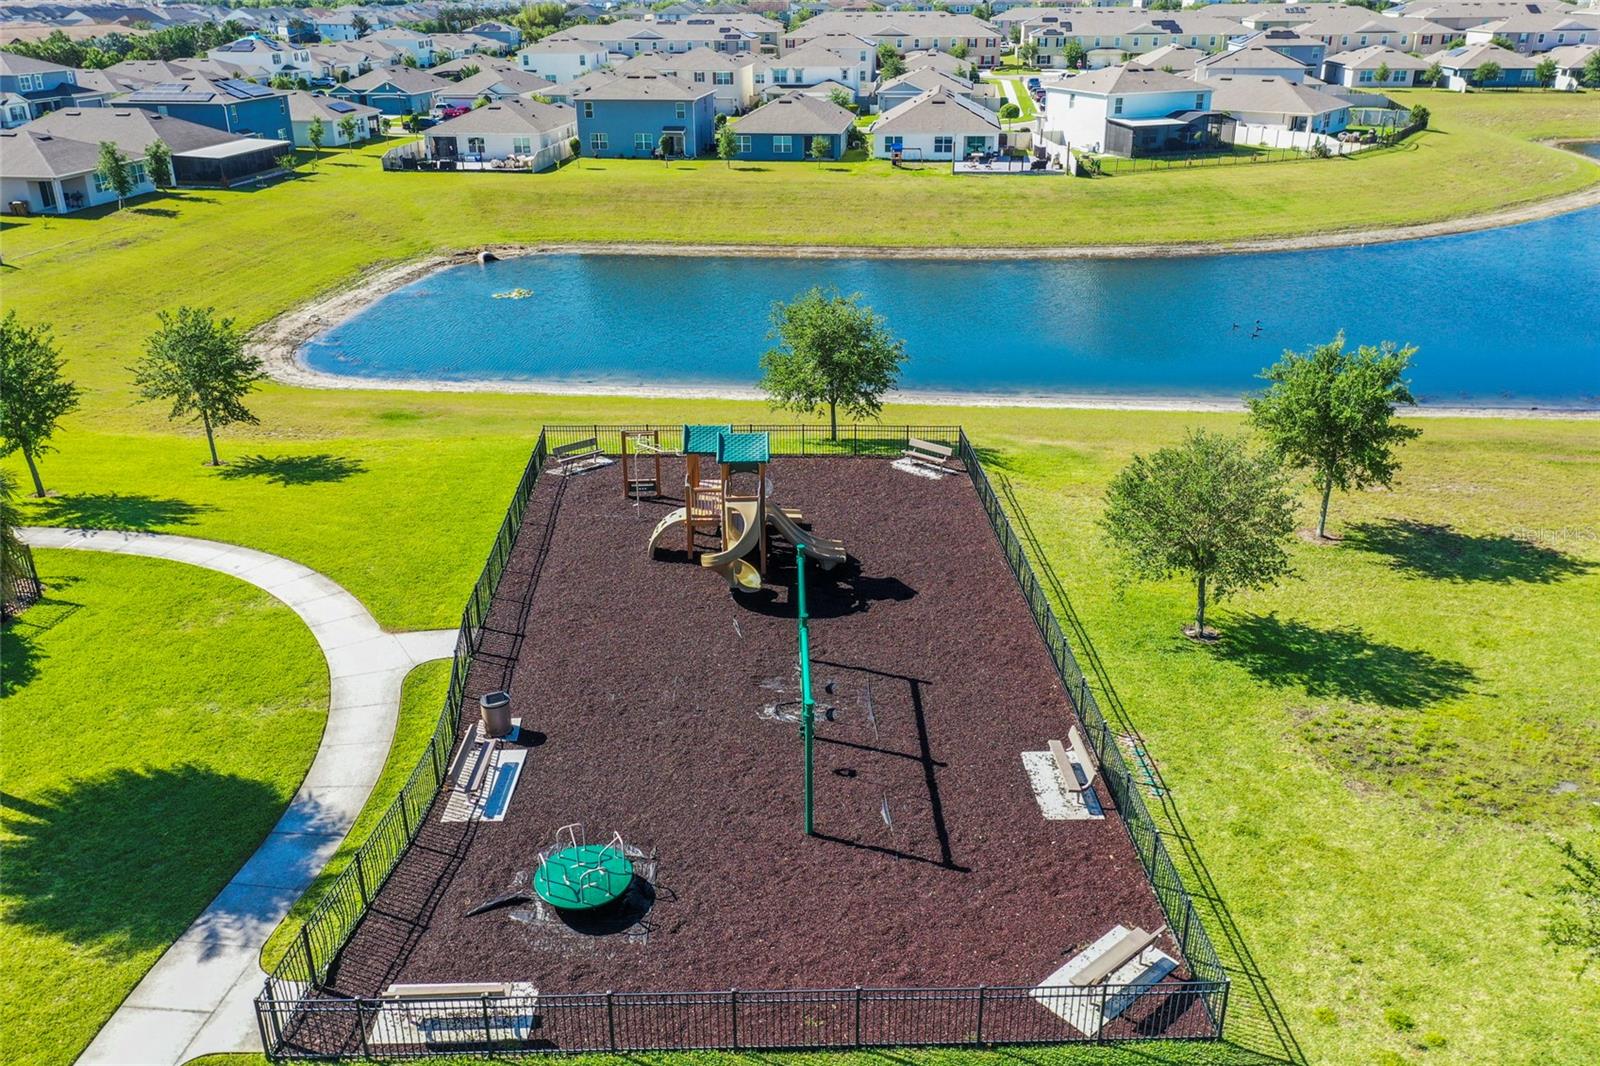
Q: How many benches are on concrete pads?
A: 6